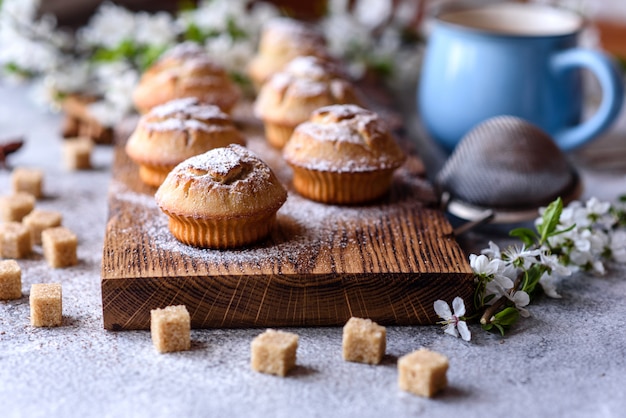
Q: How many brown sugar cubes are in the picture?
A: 12